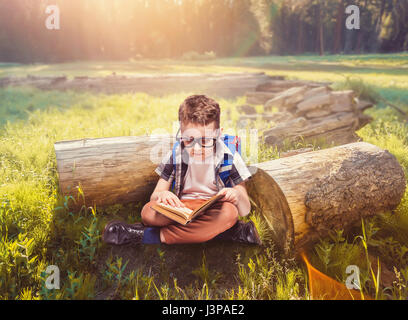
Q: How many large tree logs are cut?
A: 2